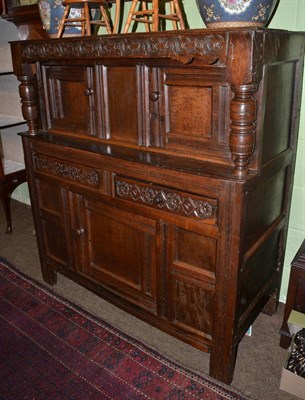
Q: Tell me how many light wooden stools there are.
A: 2